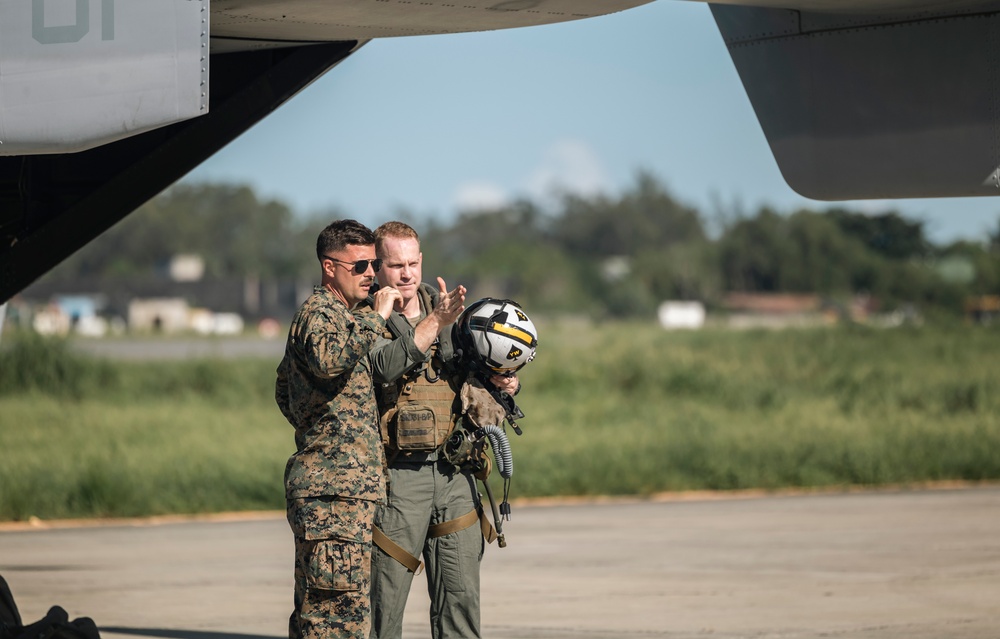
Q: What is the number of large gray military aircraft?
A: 1